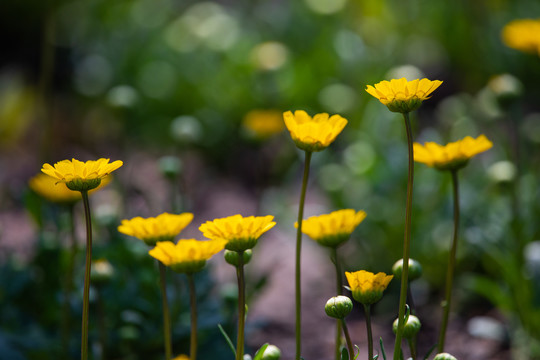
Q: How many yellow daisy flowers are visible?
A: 12